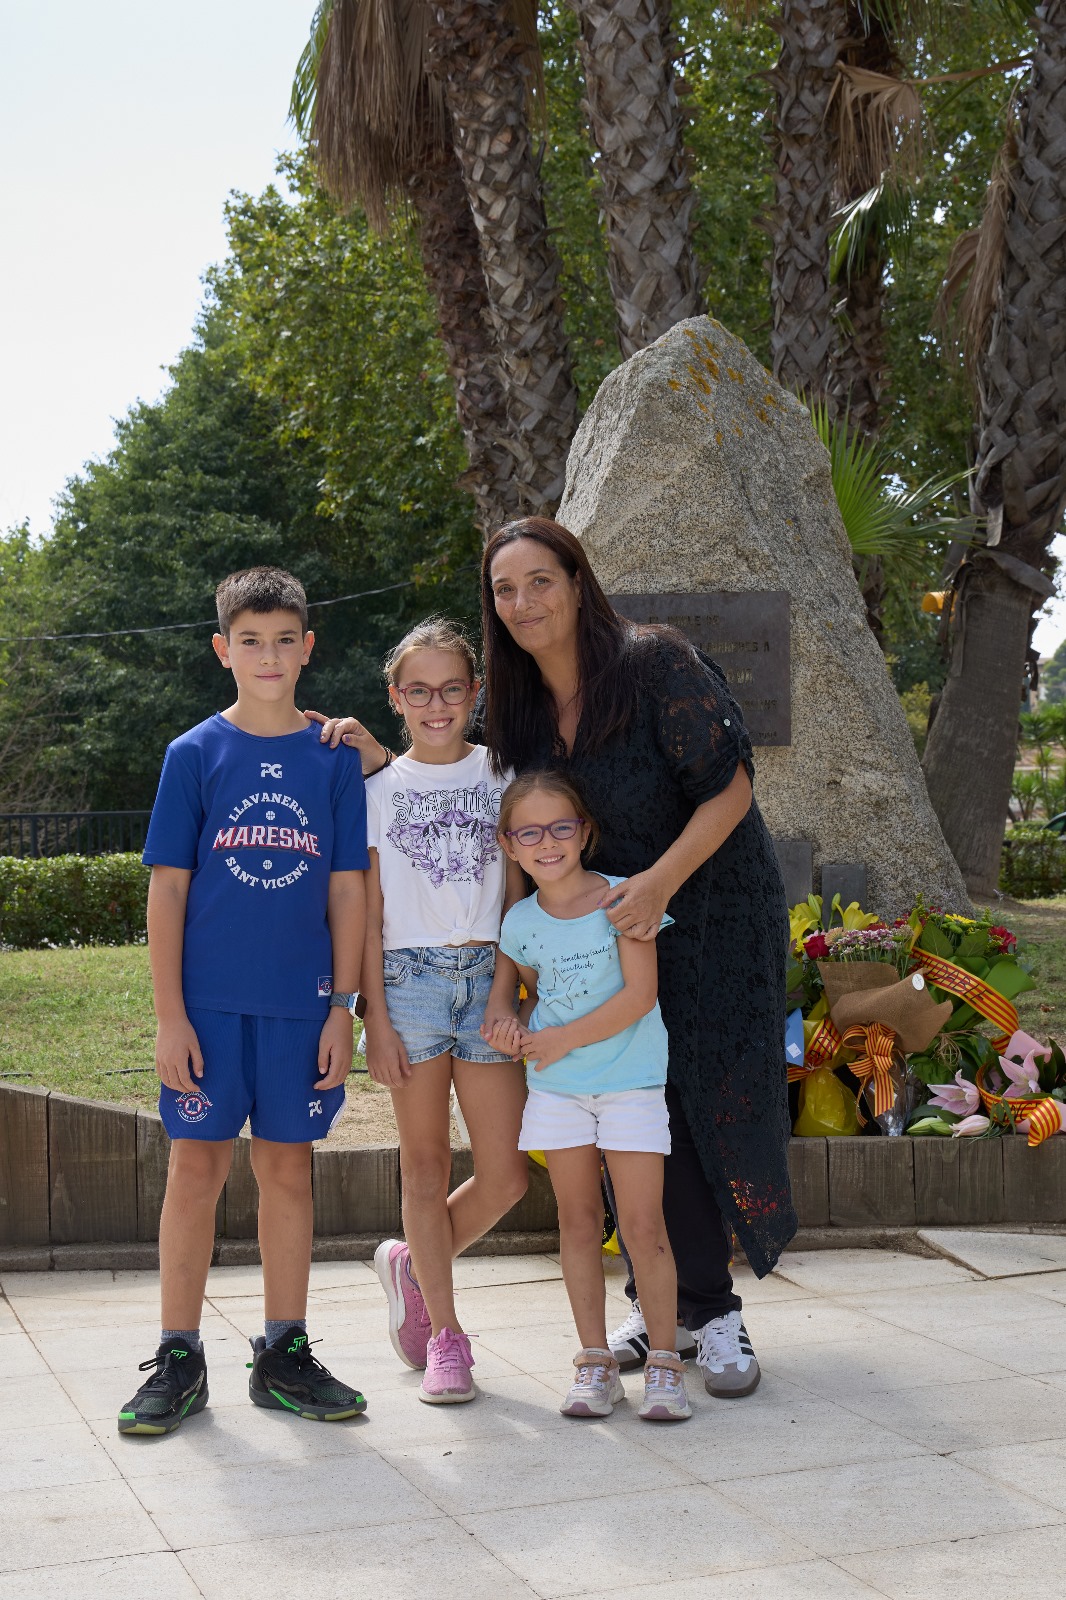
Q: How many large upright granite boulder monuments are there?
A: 1